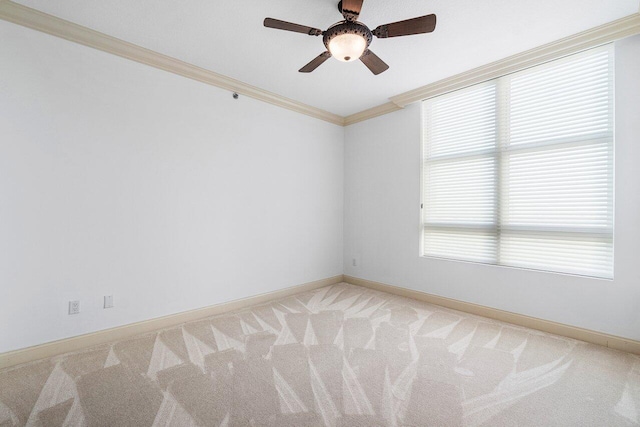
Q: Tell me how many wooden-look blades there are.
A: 5